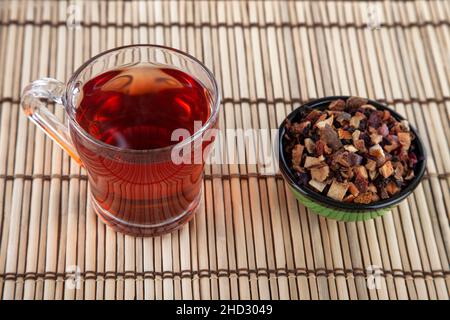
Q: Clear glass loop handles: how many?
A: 1